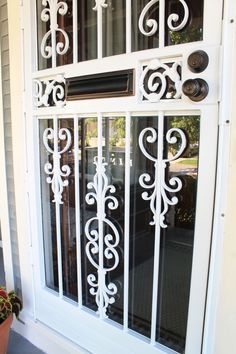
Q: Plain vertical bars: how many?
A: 4